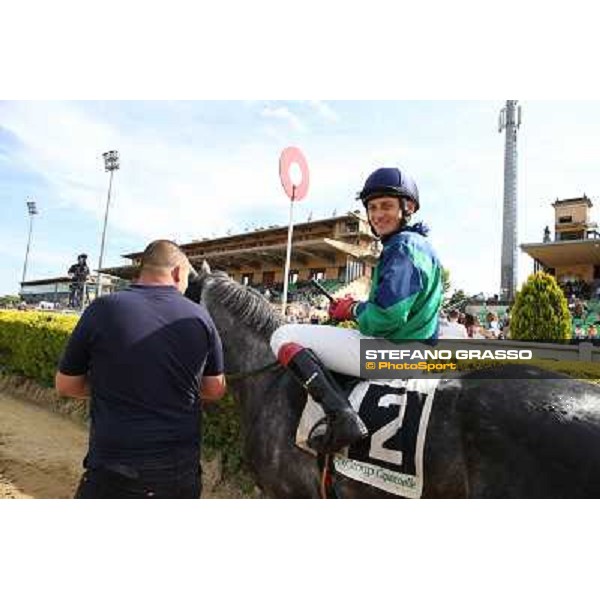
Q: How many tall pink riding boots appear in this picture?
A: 0